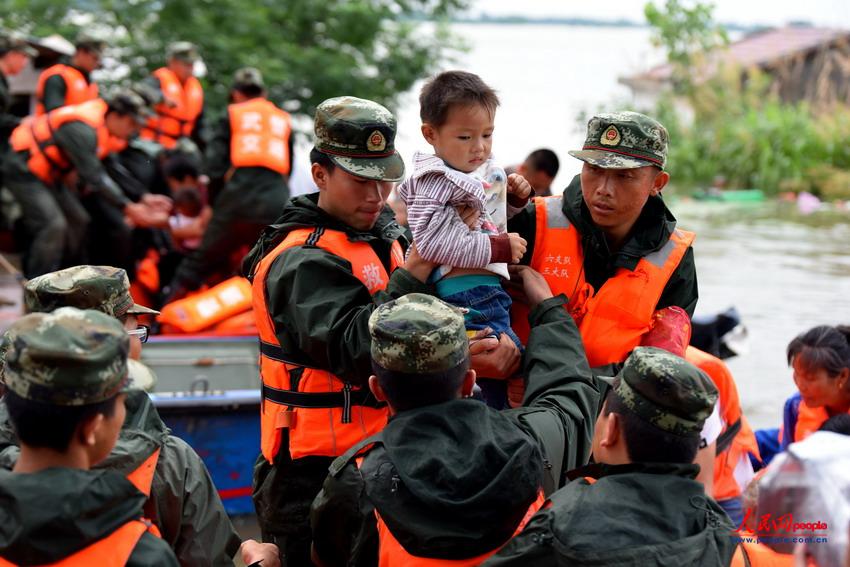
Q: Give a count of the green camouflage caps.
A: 11